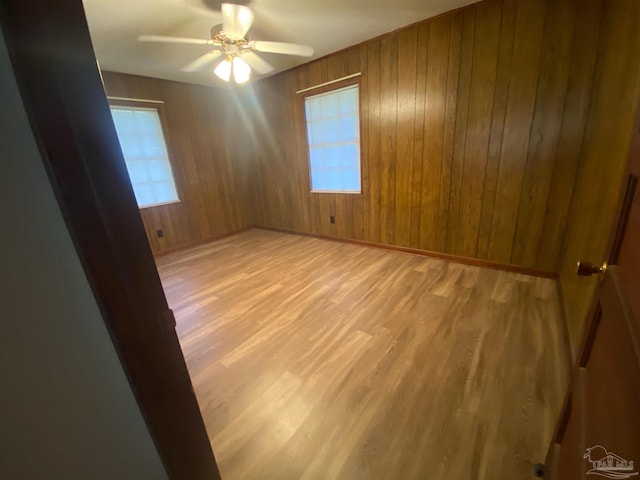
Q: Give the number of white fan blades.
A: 5